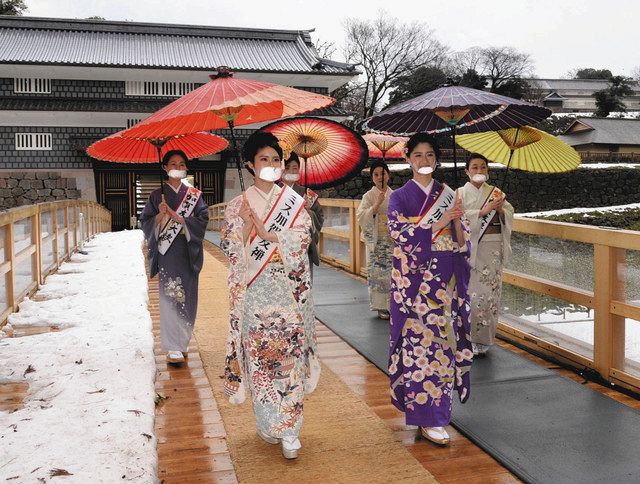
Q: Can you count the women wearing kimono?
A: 6